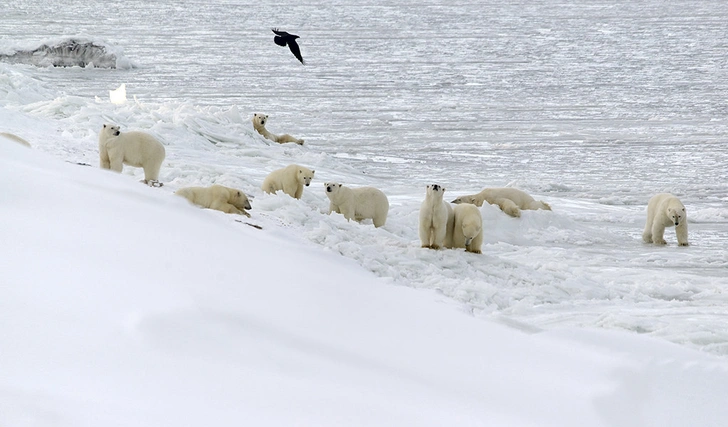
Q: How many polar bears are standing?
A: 6